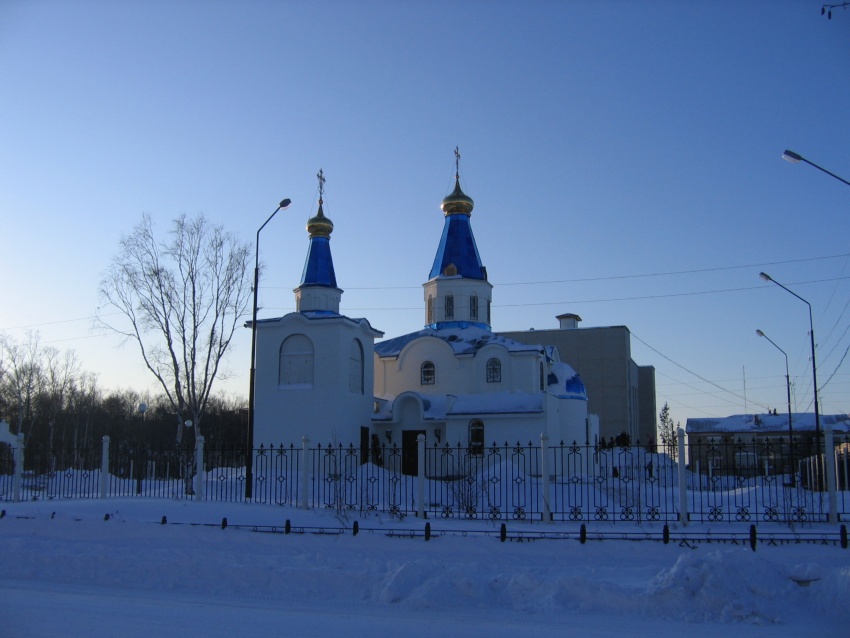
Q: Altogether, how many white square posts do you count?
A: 8